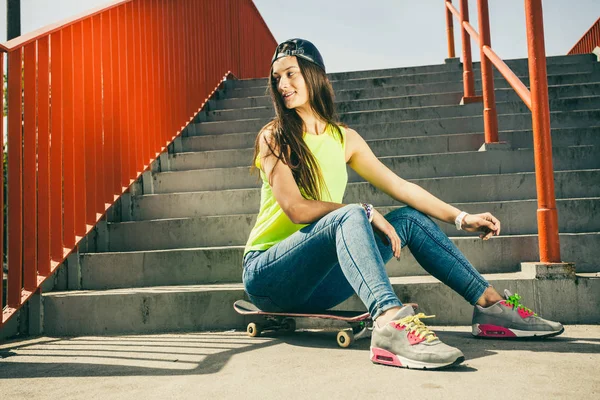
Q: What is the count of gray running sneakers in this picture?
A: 2